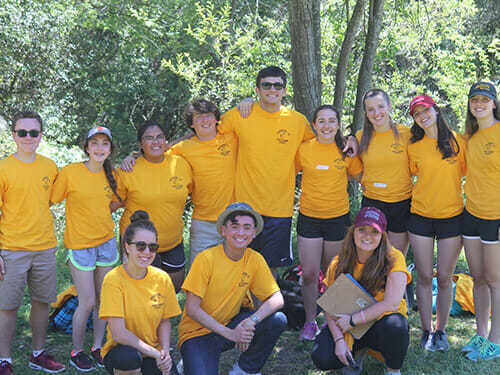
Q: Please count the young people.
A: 12